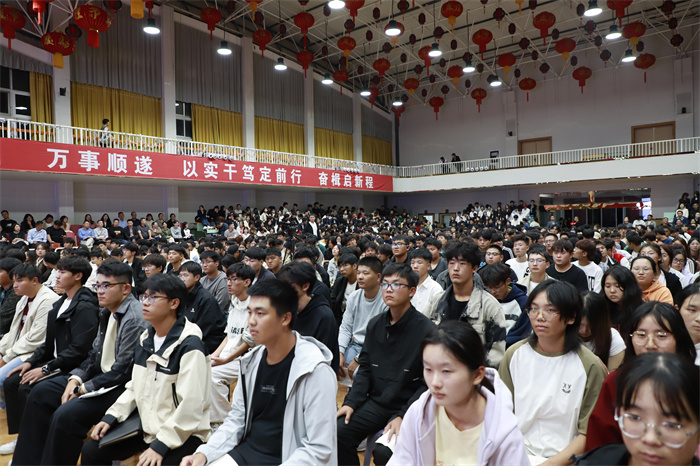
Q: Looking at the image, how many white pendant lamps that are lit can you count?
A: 14